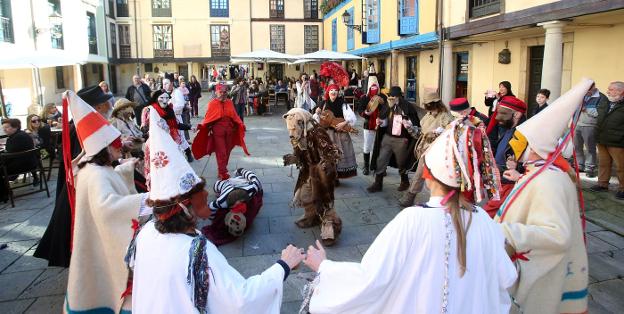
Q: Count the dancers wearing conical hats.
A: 4